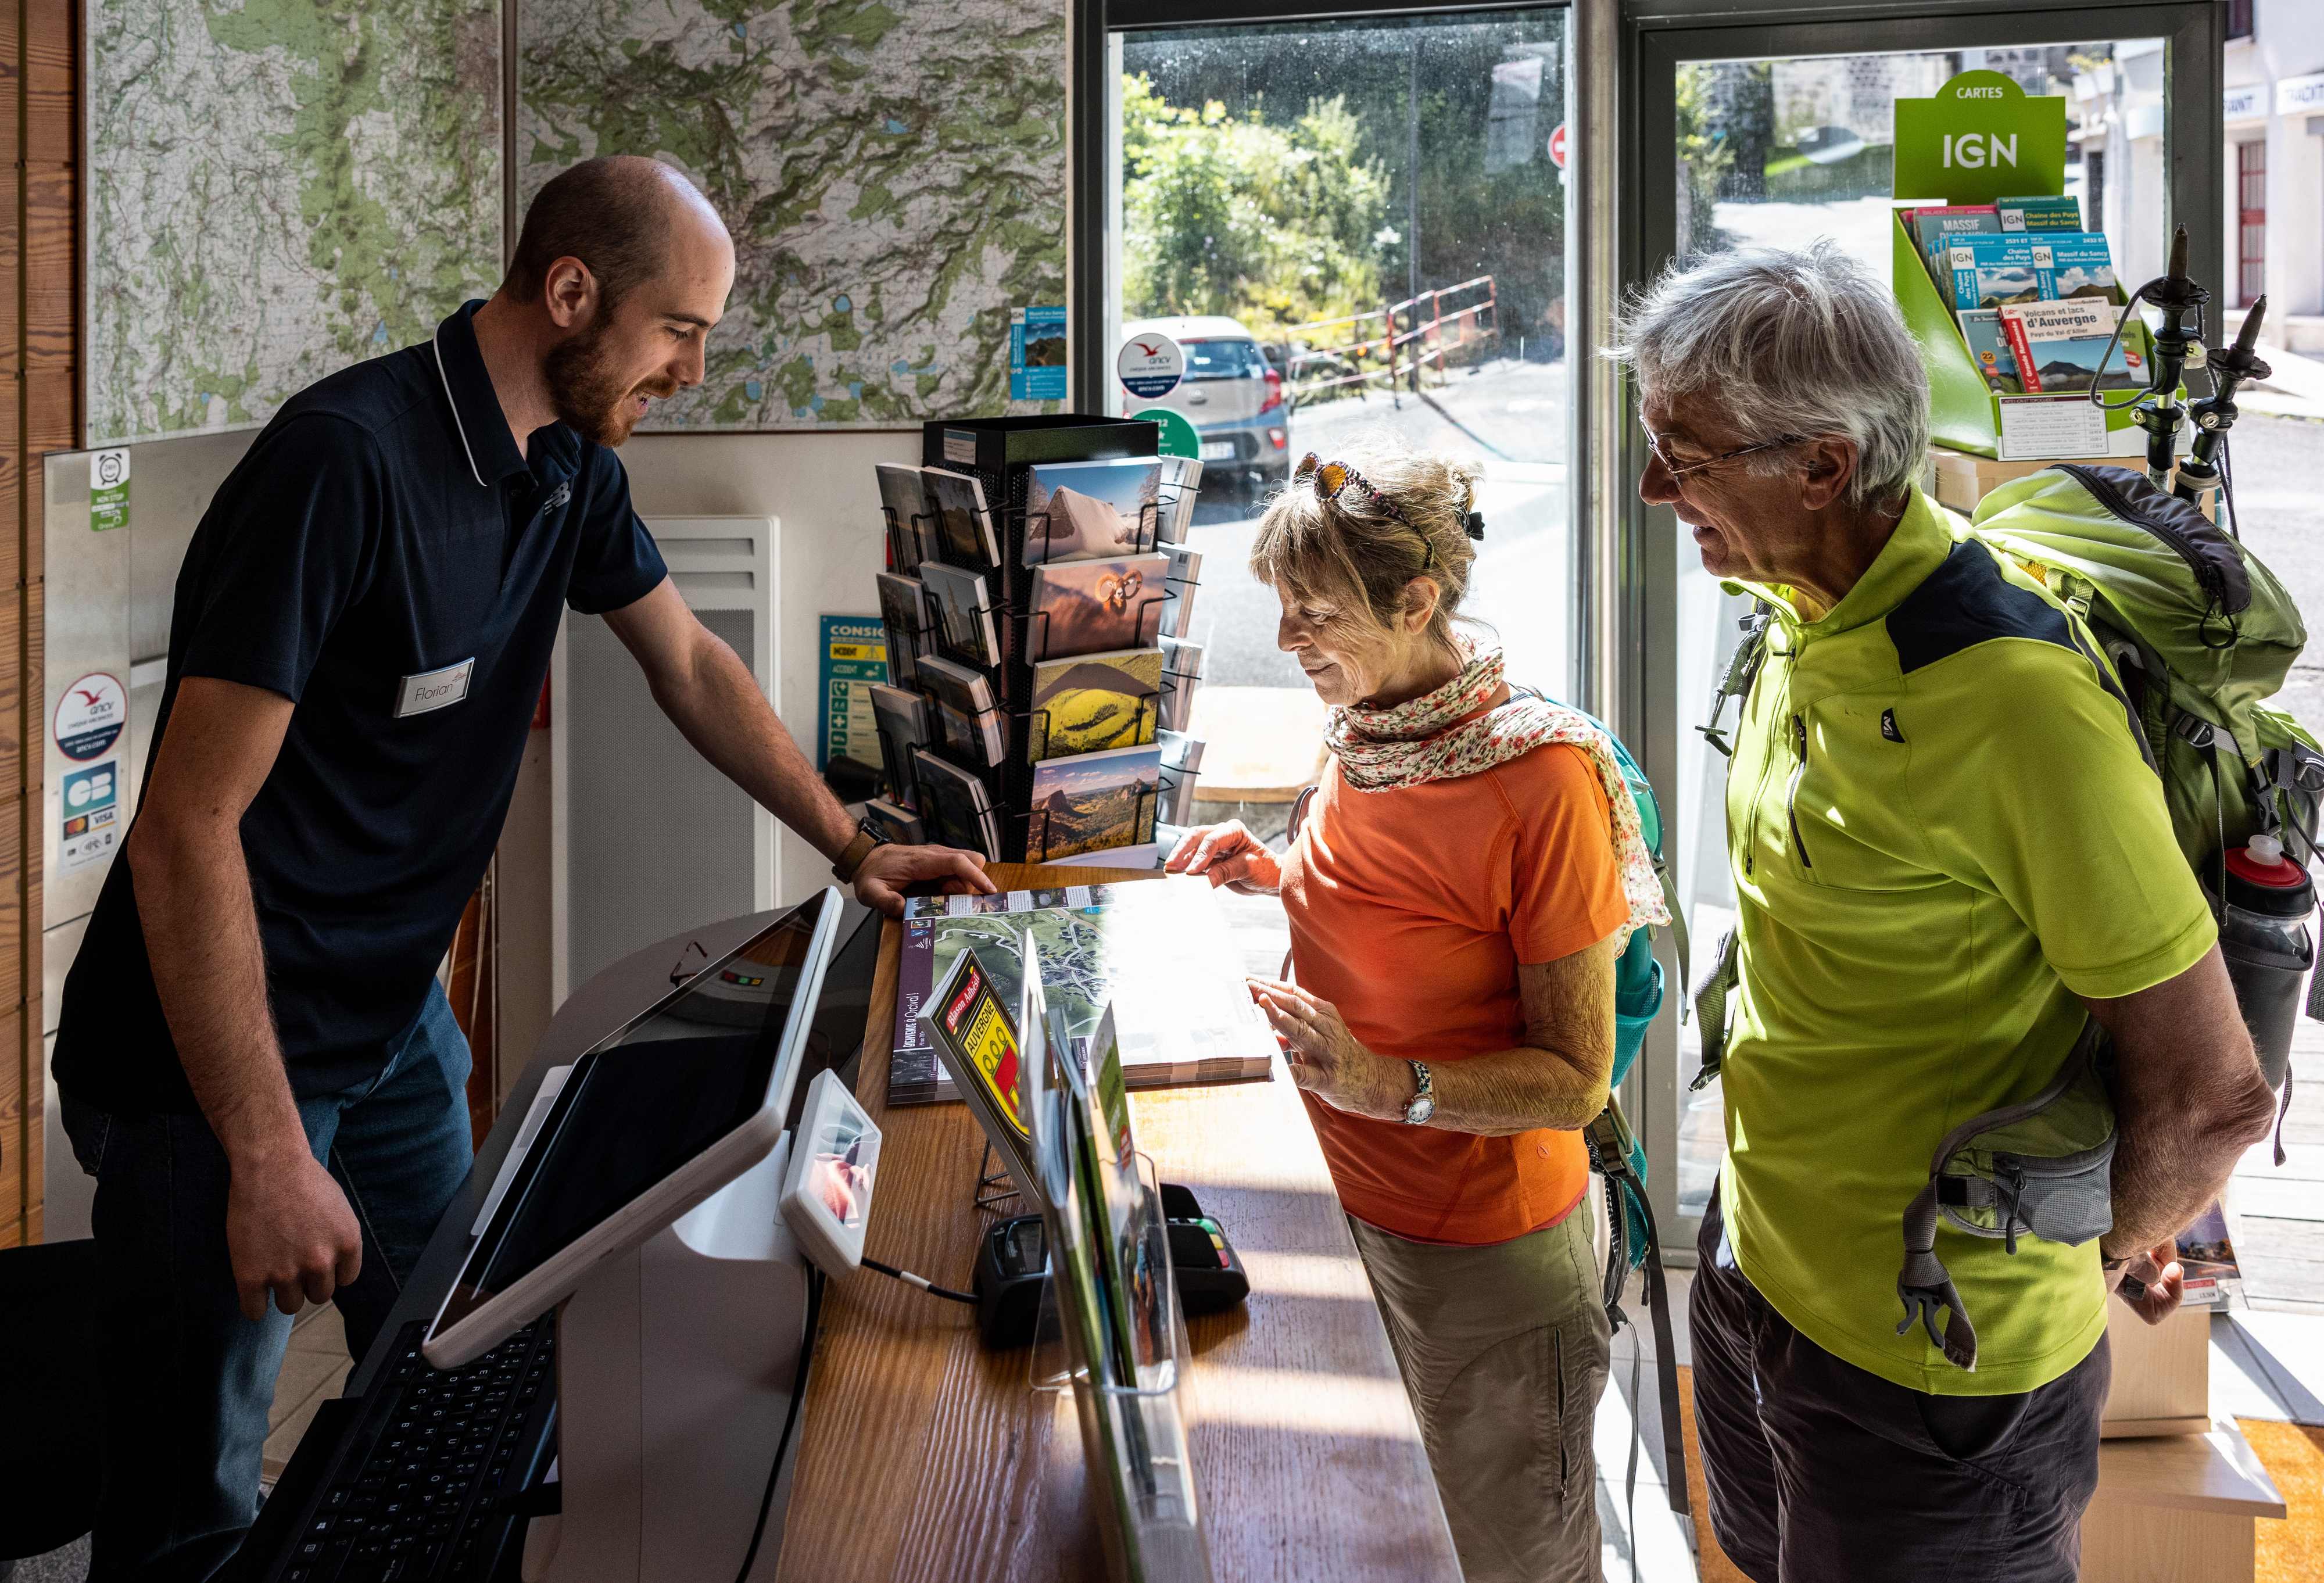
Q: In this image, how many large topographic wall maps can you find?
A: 2